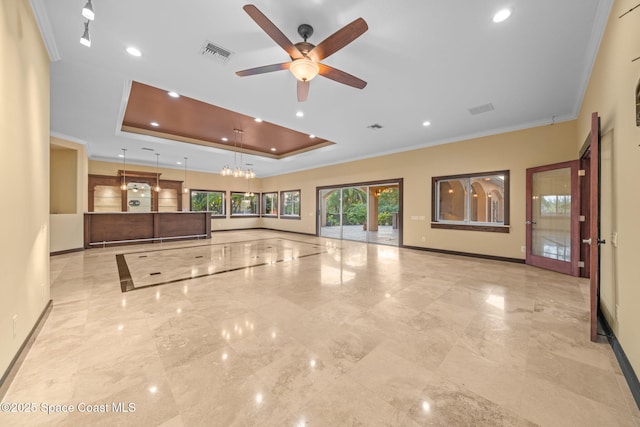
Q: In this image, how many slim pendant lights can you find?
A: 3